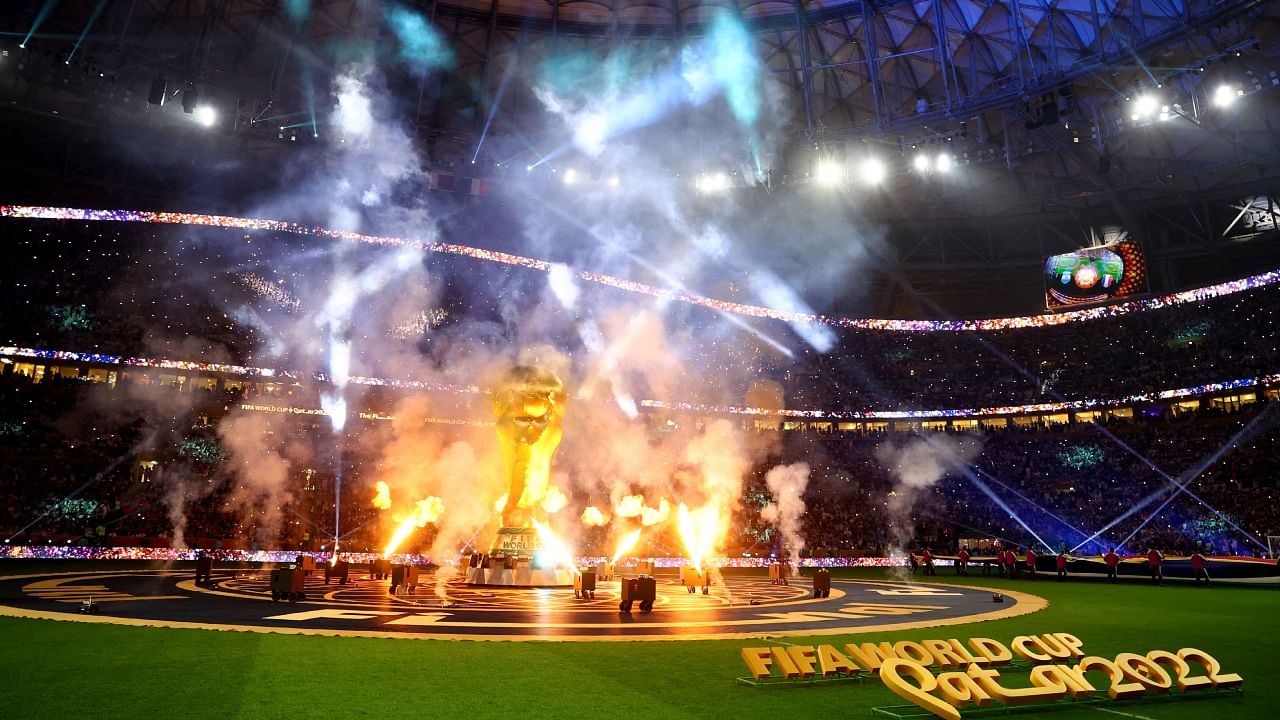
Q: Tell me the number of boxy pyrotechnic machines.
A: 13